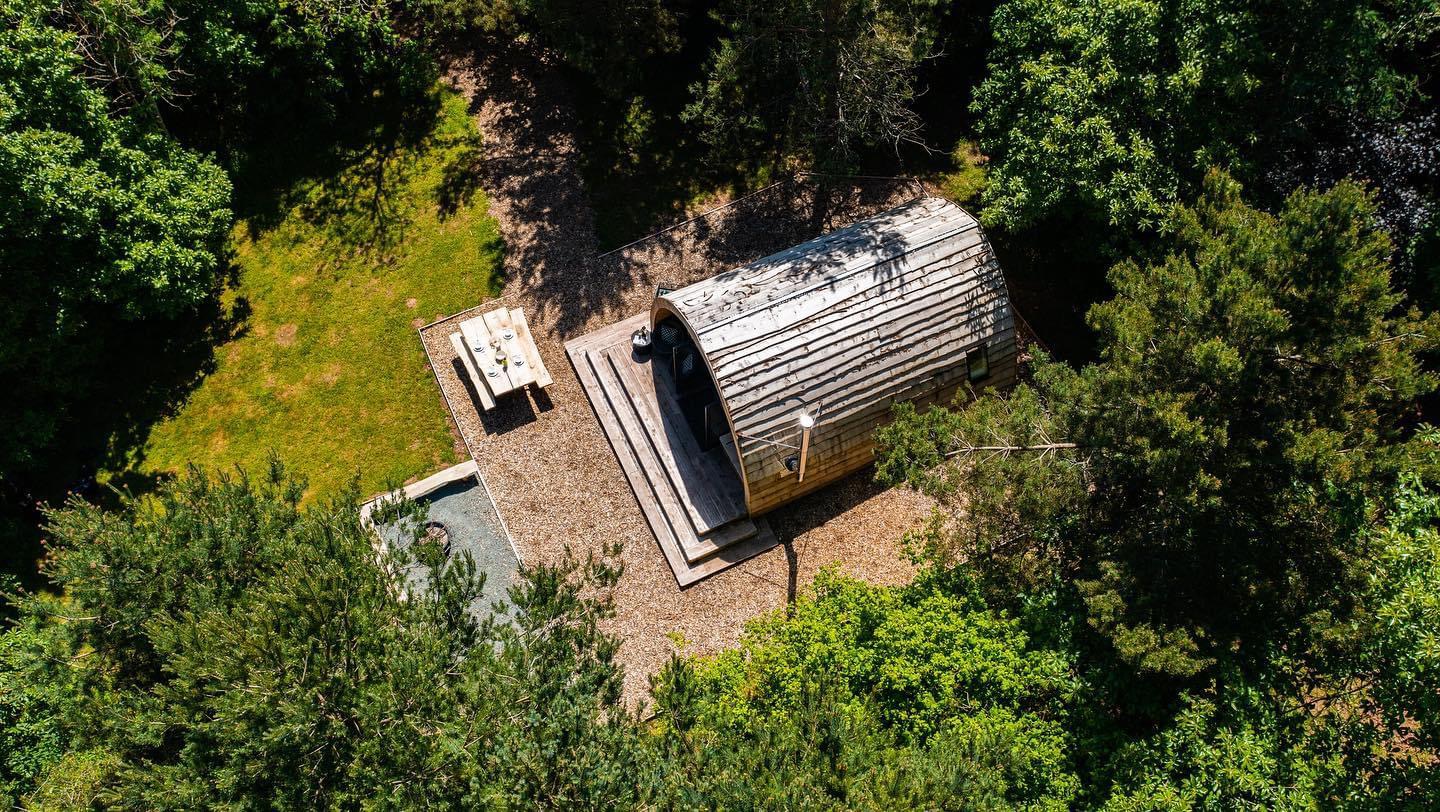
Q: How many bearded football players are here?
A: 0